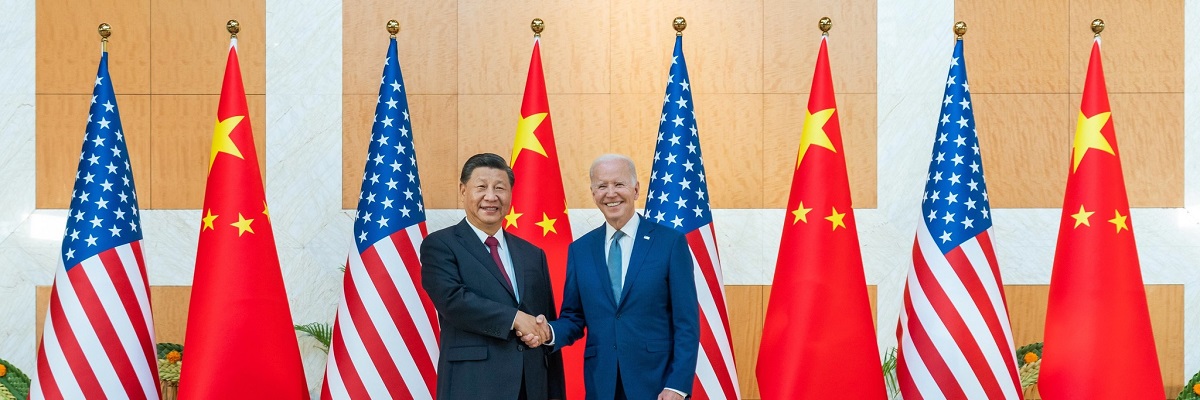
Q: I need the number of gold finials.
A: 8